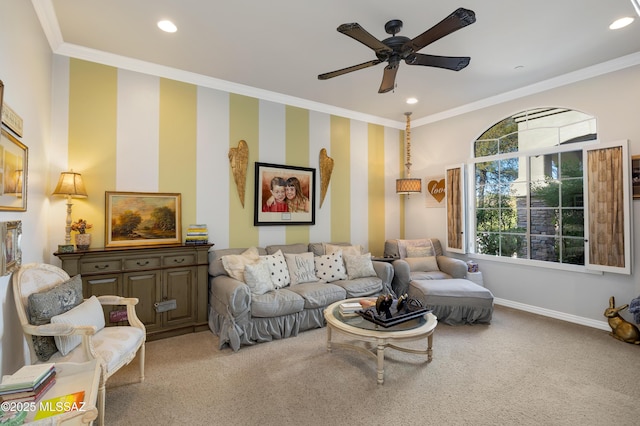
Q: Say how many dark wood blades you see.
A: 5